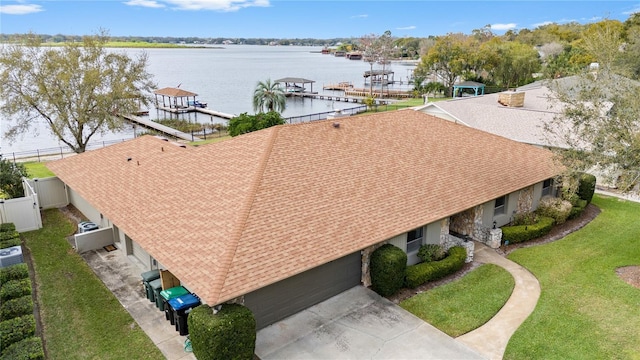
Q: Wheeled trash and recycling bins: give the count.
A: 4